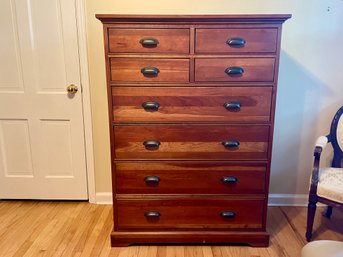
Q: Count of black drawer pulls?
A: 12